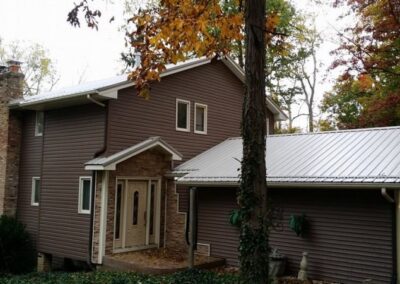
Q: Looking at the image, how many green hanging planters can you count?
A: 2